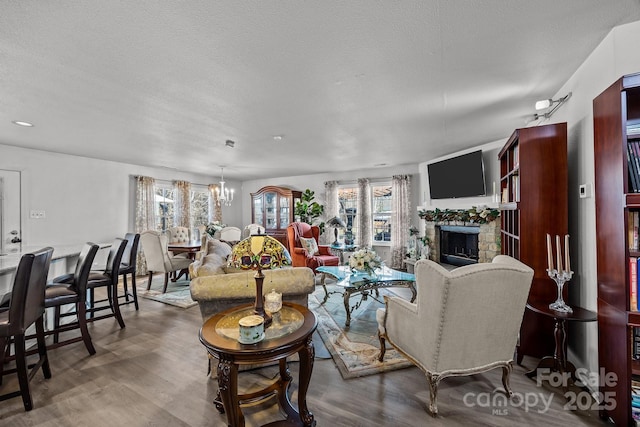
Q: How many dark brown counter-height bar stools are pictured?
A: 4